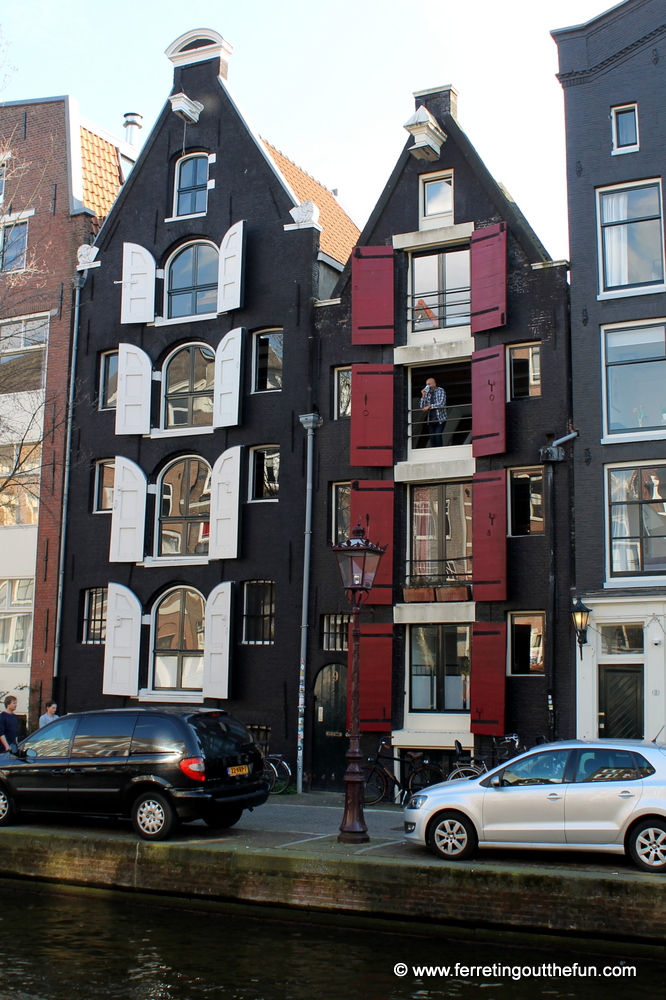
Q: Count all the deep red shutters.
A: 8